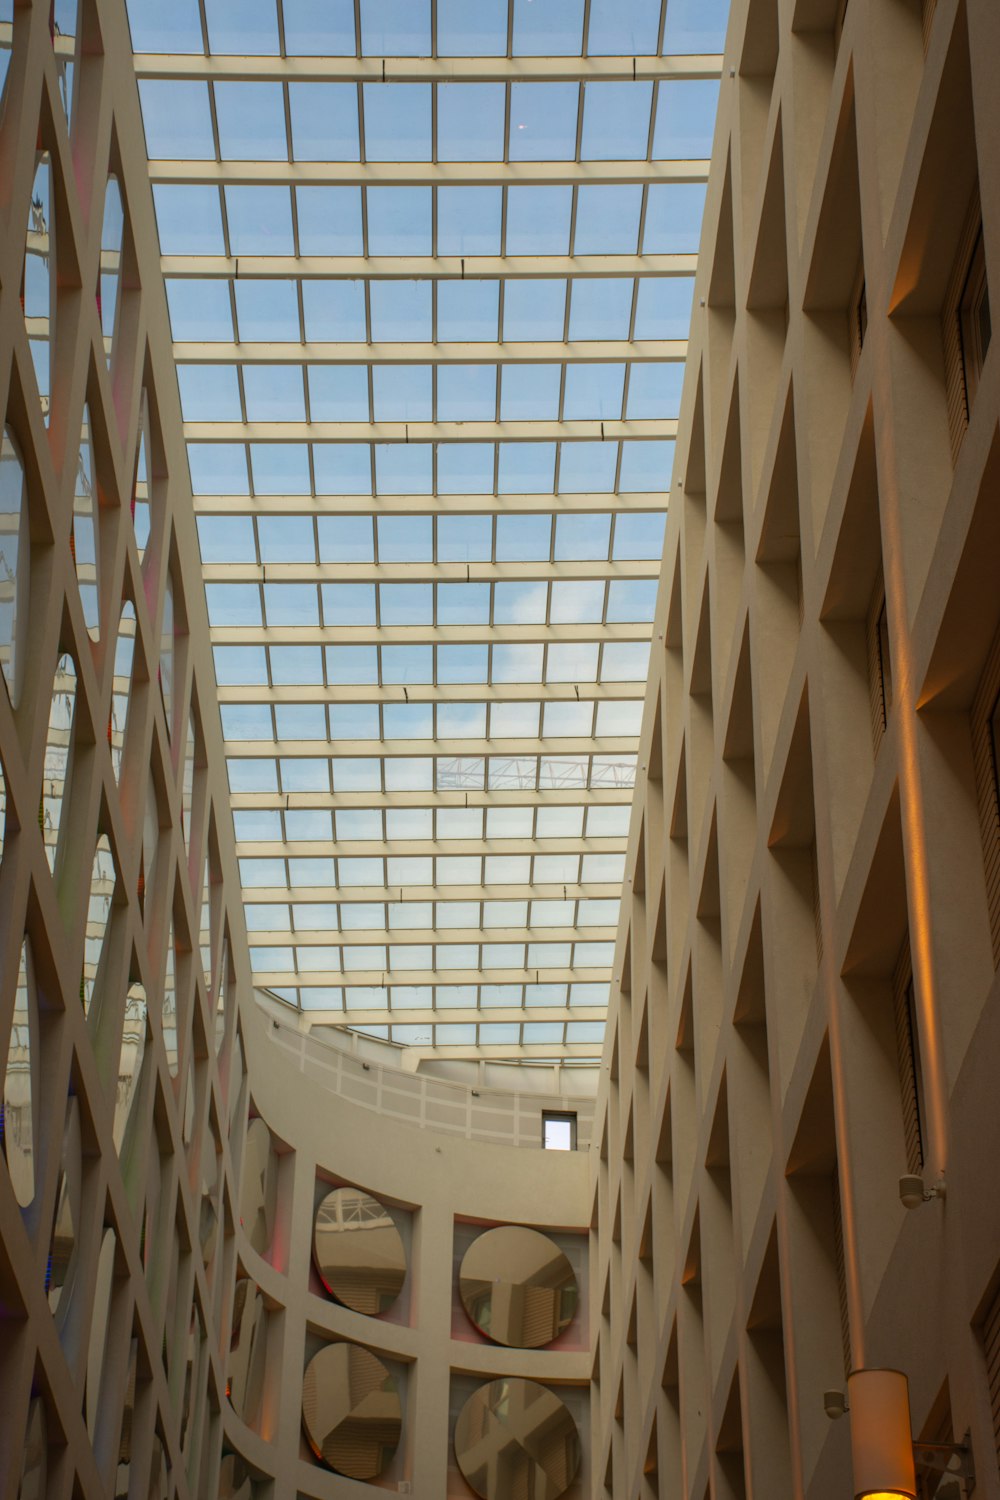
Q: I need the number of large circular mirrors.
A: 4